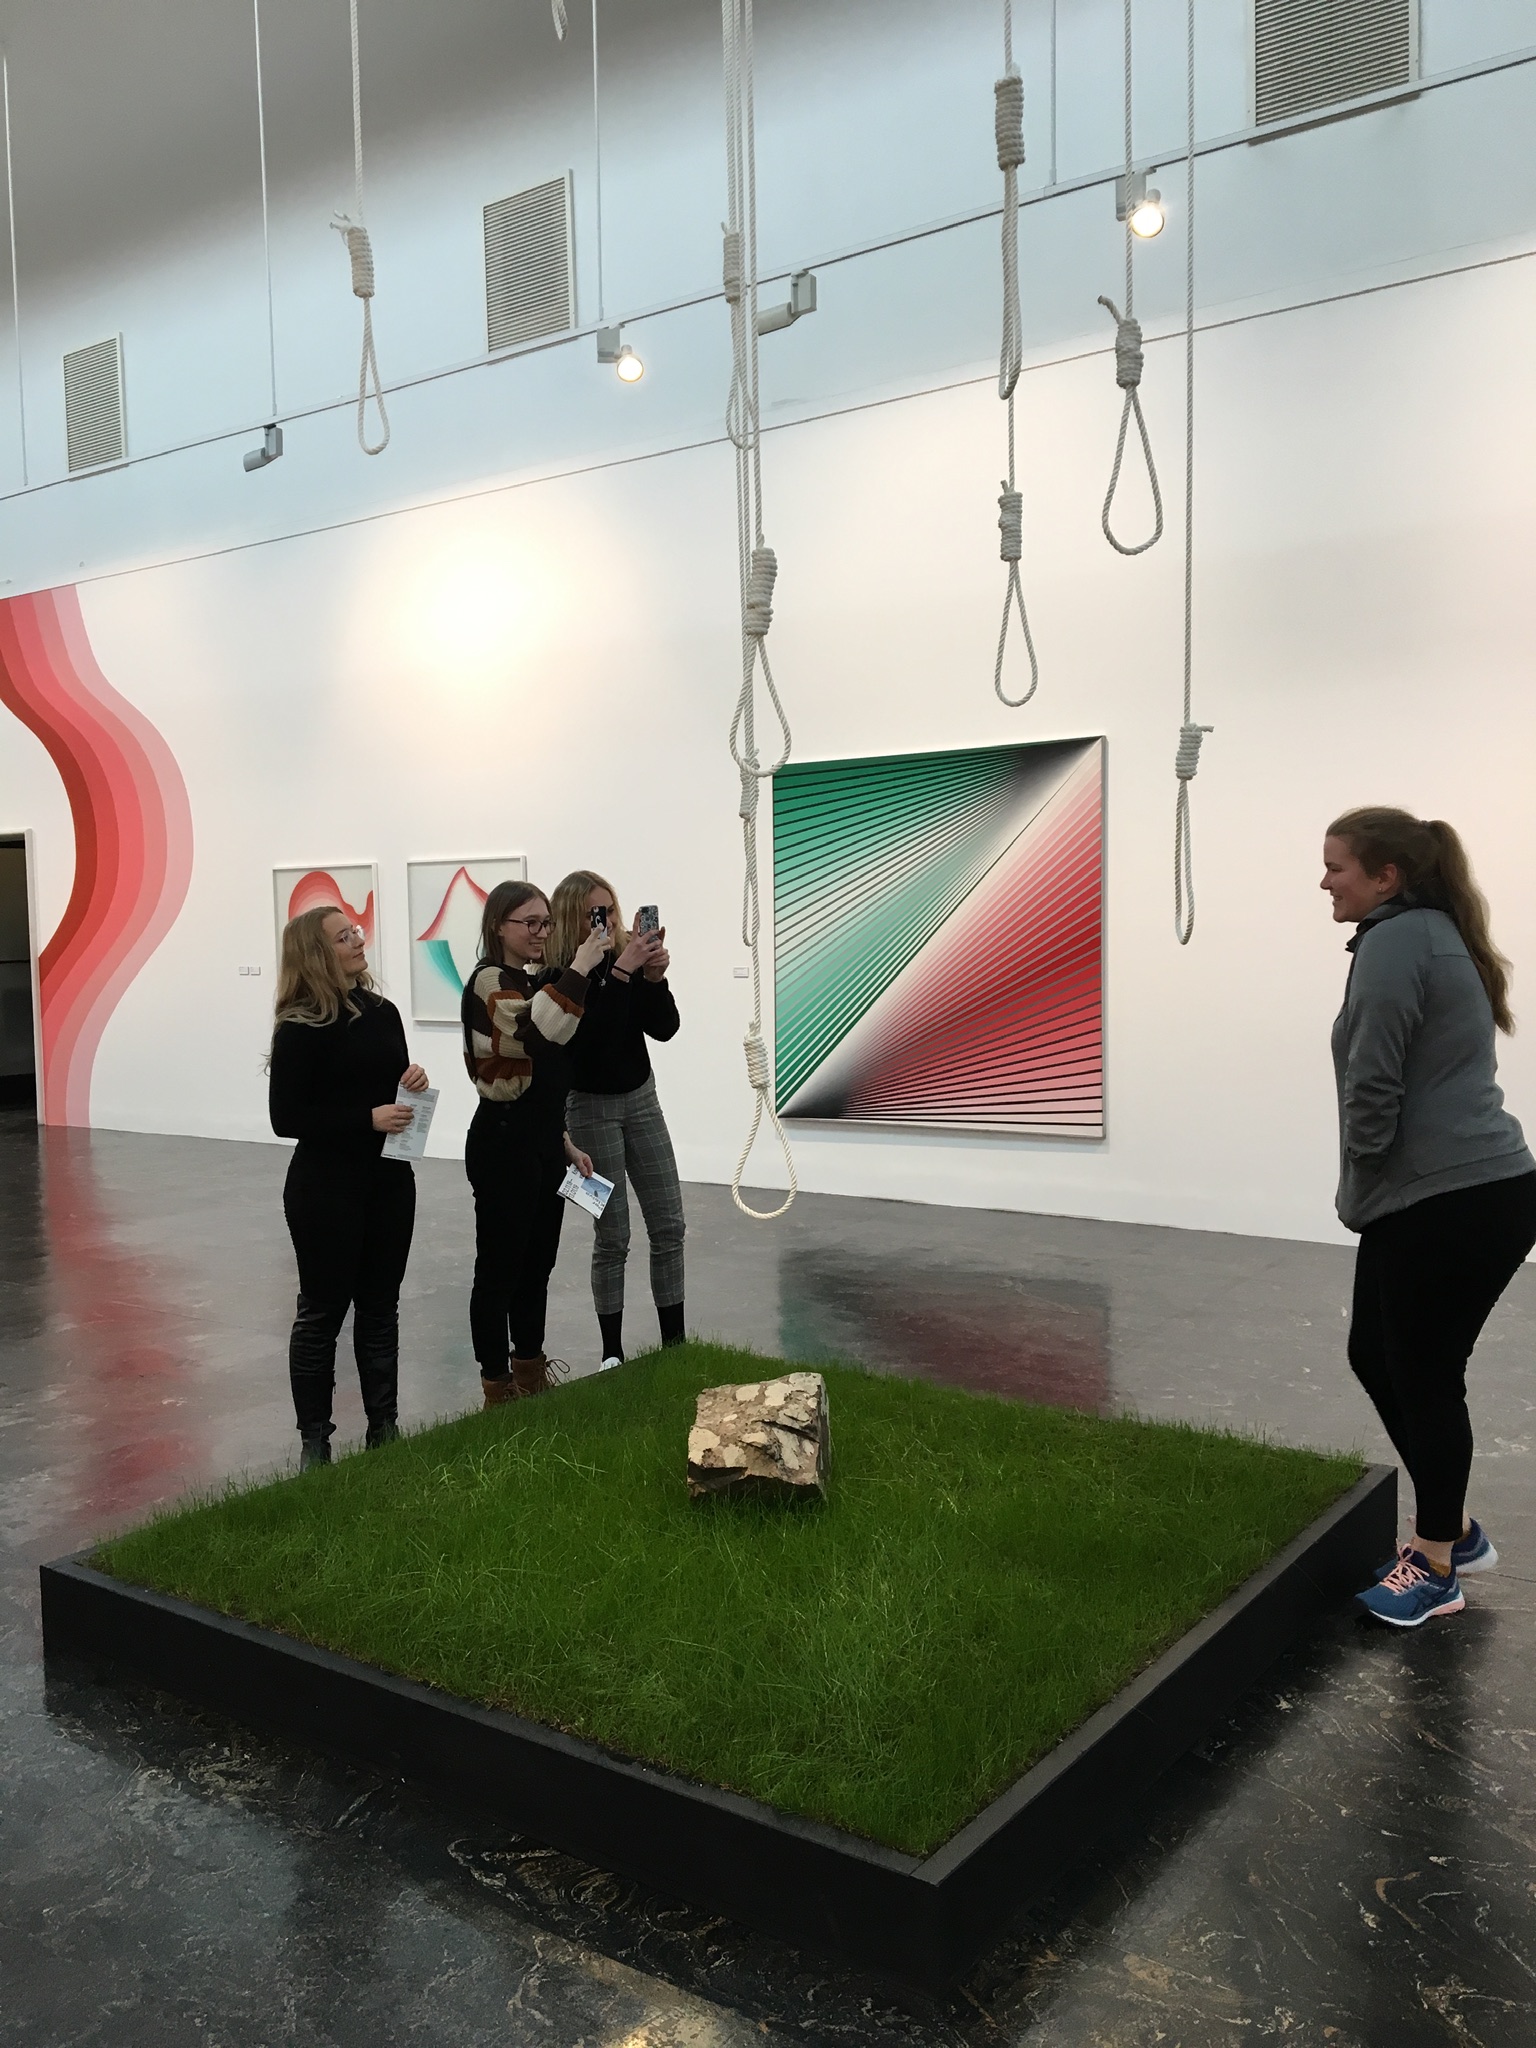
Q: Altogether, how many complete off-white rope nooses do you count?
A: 9